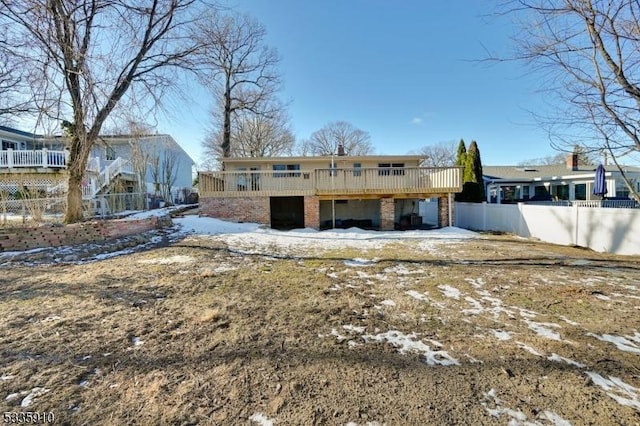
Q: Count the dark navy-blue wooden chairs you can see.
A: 0